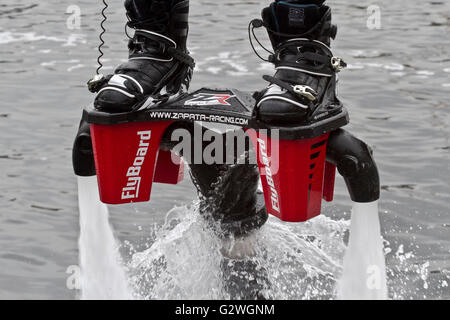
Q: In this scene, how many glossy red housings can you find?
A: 2